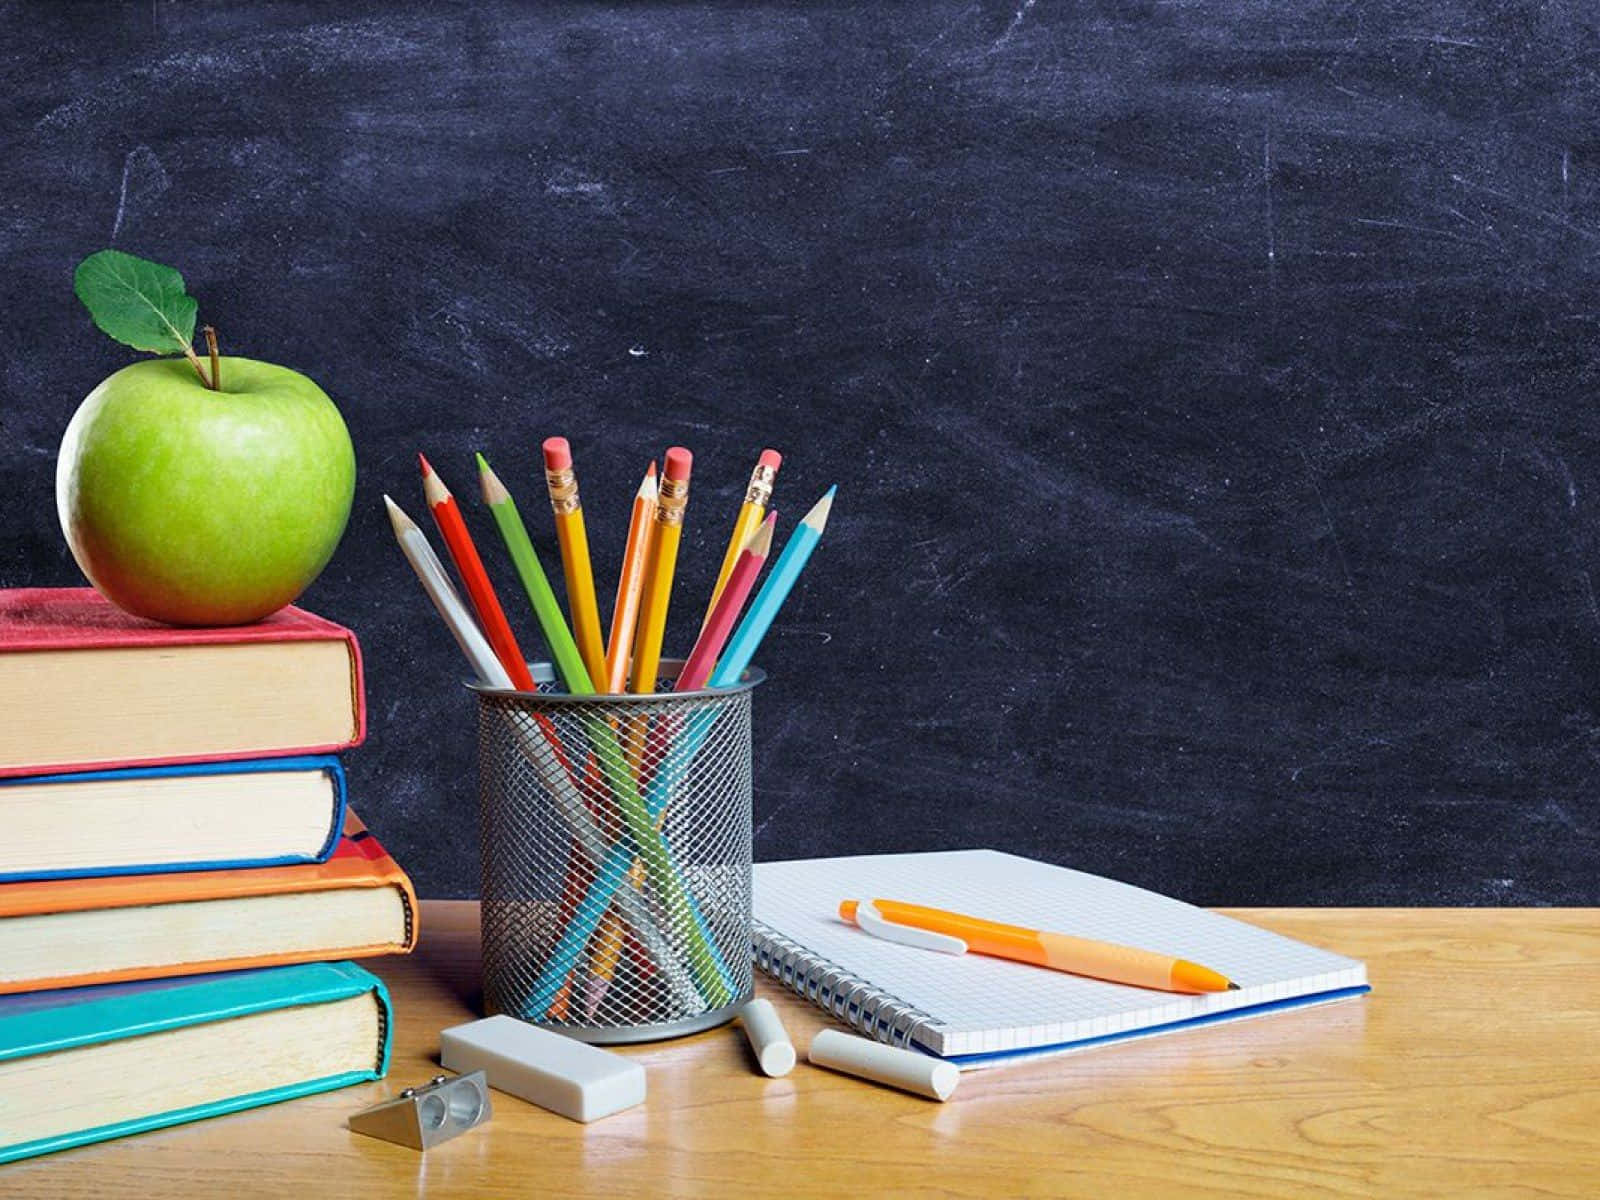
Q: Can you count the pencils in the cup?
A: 9